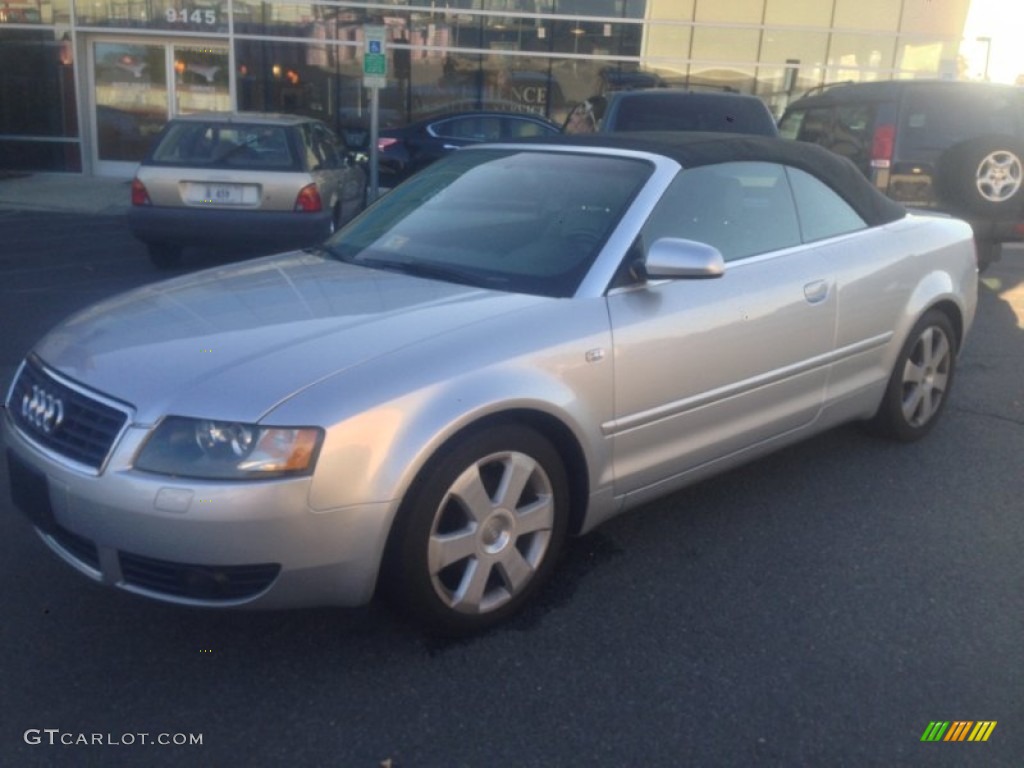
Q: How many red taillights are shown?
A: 4